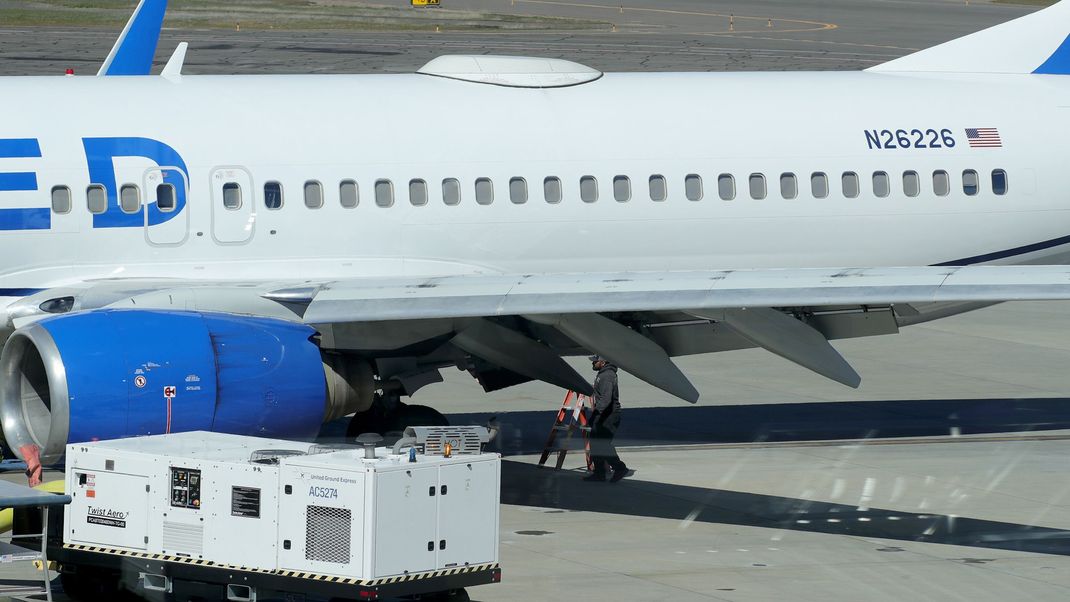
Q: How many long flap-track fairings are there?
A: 3